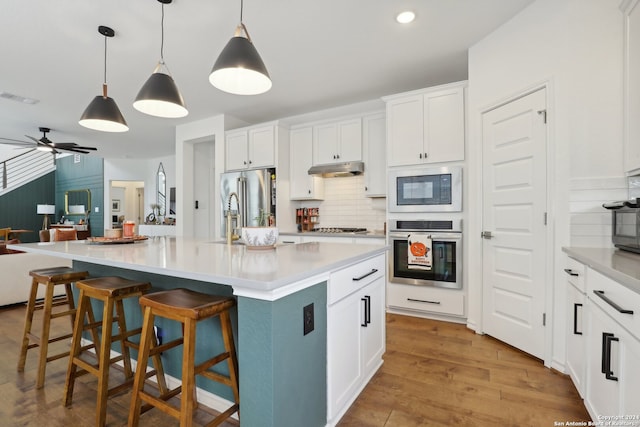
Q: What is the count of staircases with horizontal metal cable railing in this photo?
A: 1